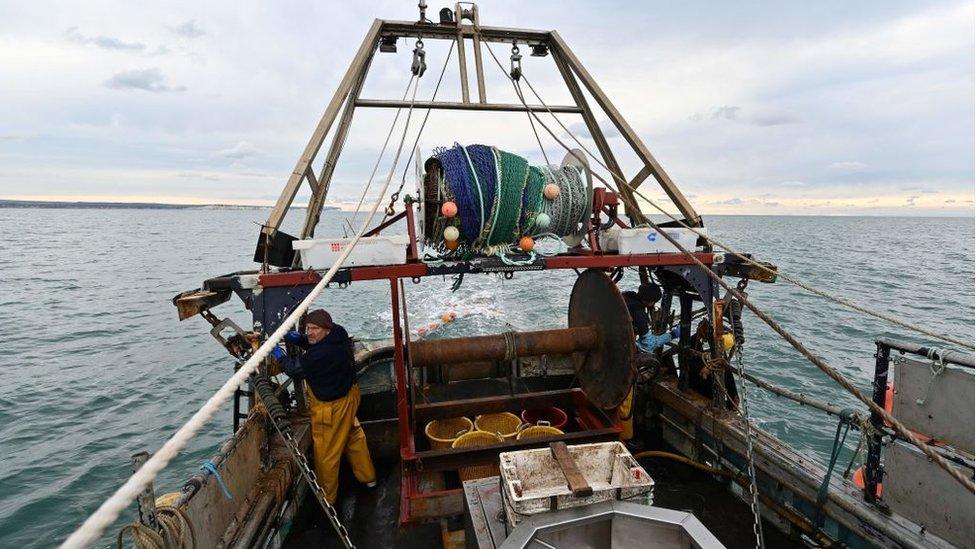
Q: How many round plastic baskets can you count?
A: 5